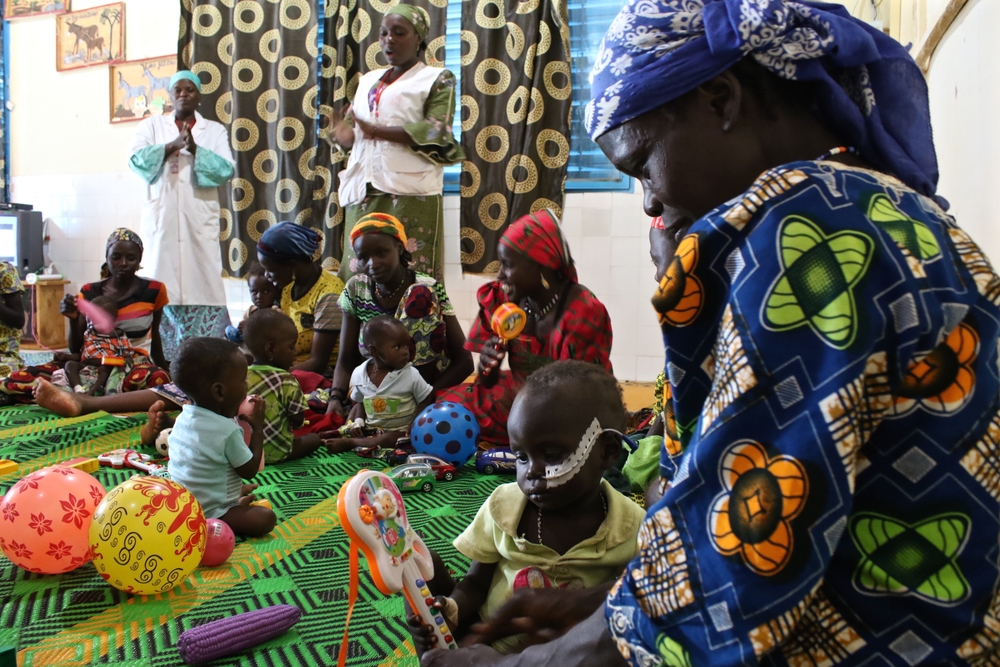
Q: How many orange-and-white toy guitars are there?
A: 1